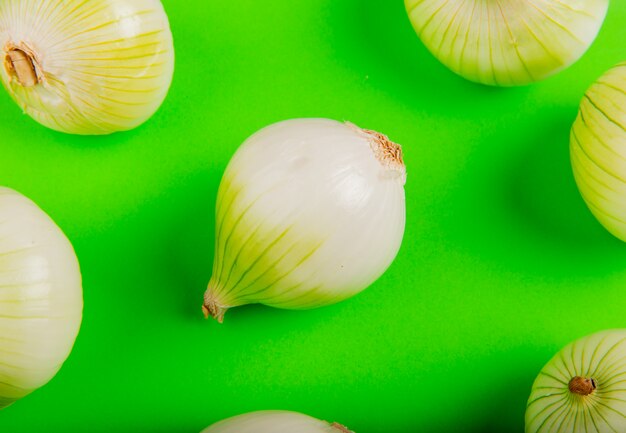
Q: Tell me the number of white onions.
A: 7